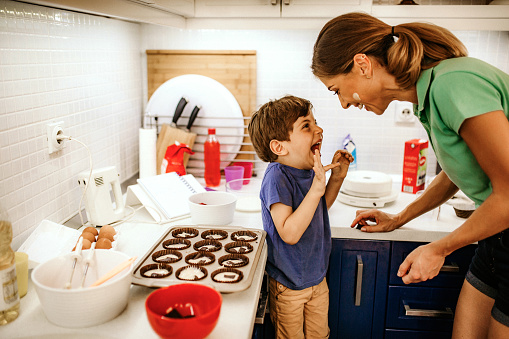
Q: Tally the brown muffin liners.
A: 12